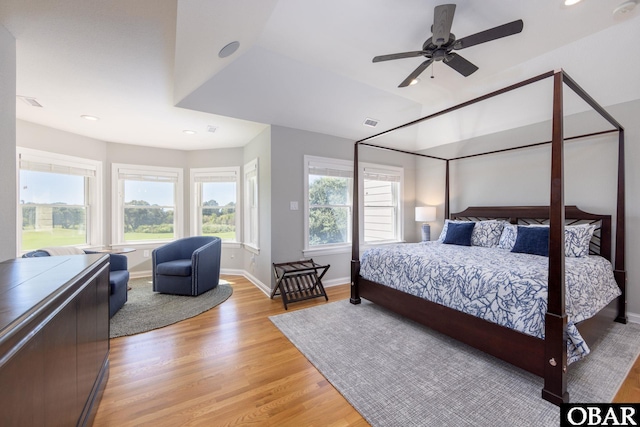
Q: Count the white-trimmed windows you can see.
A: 6